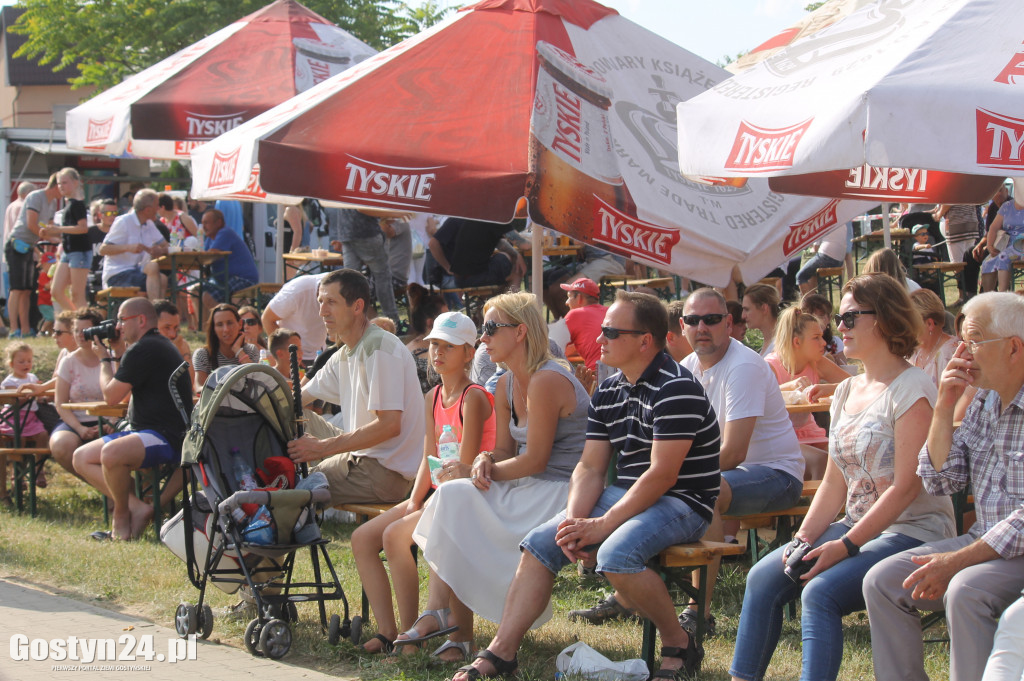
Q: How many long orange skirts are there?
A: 0